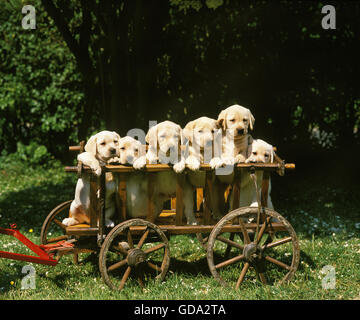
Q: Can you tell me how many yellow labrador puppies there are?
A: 6